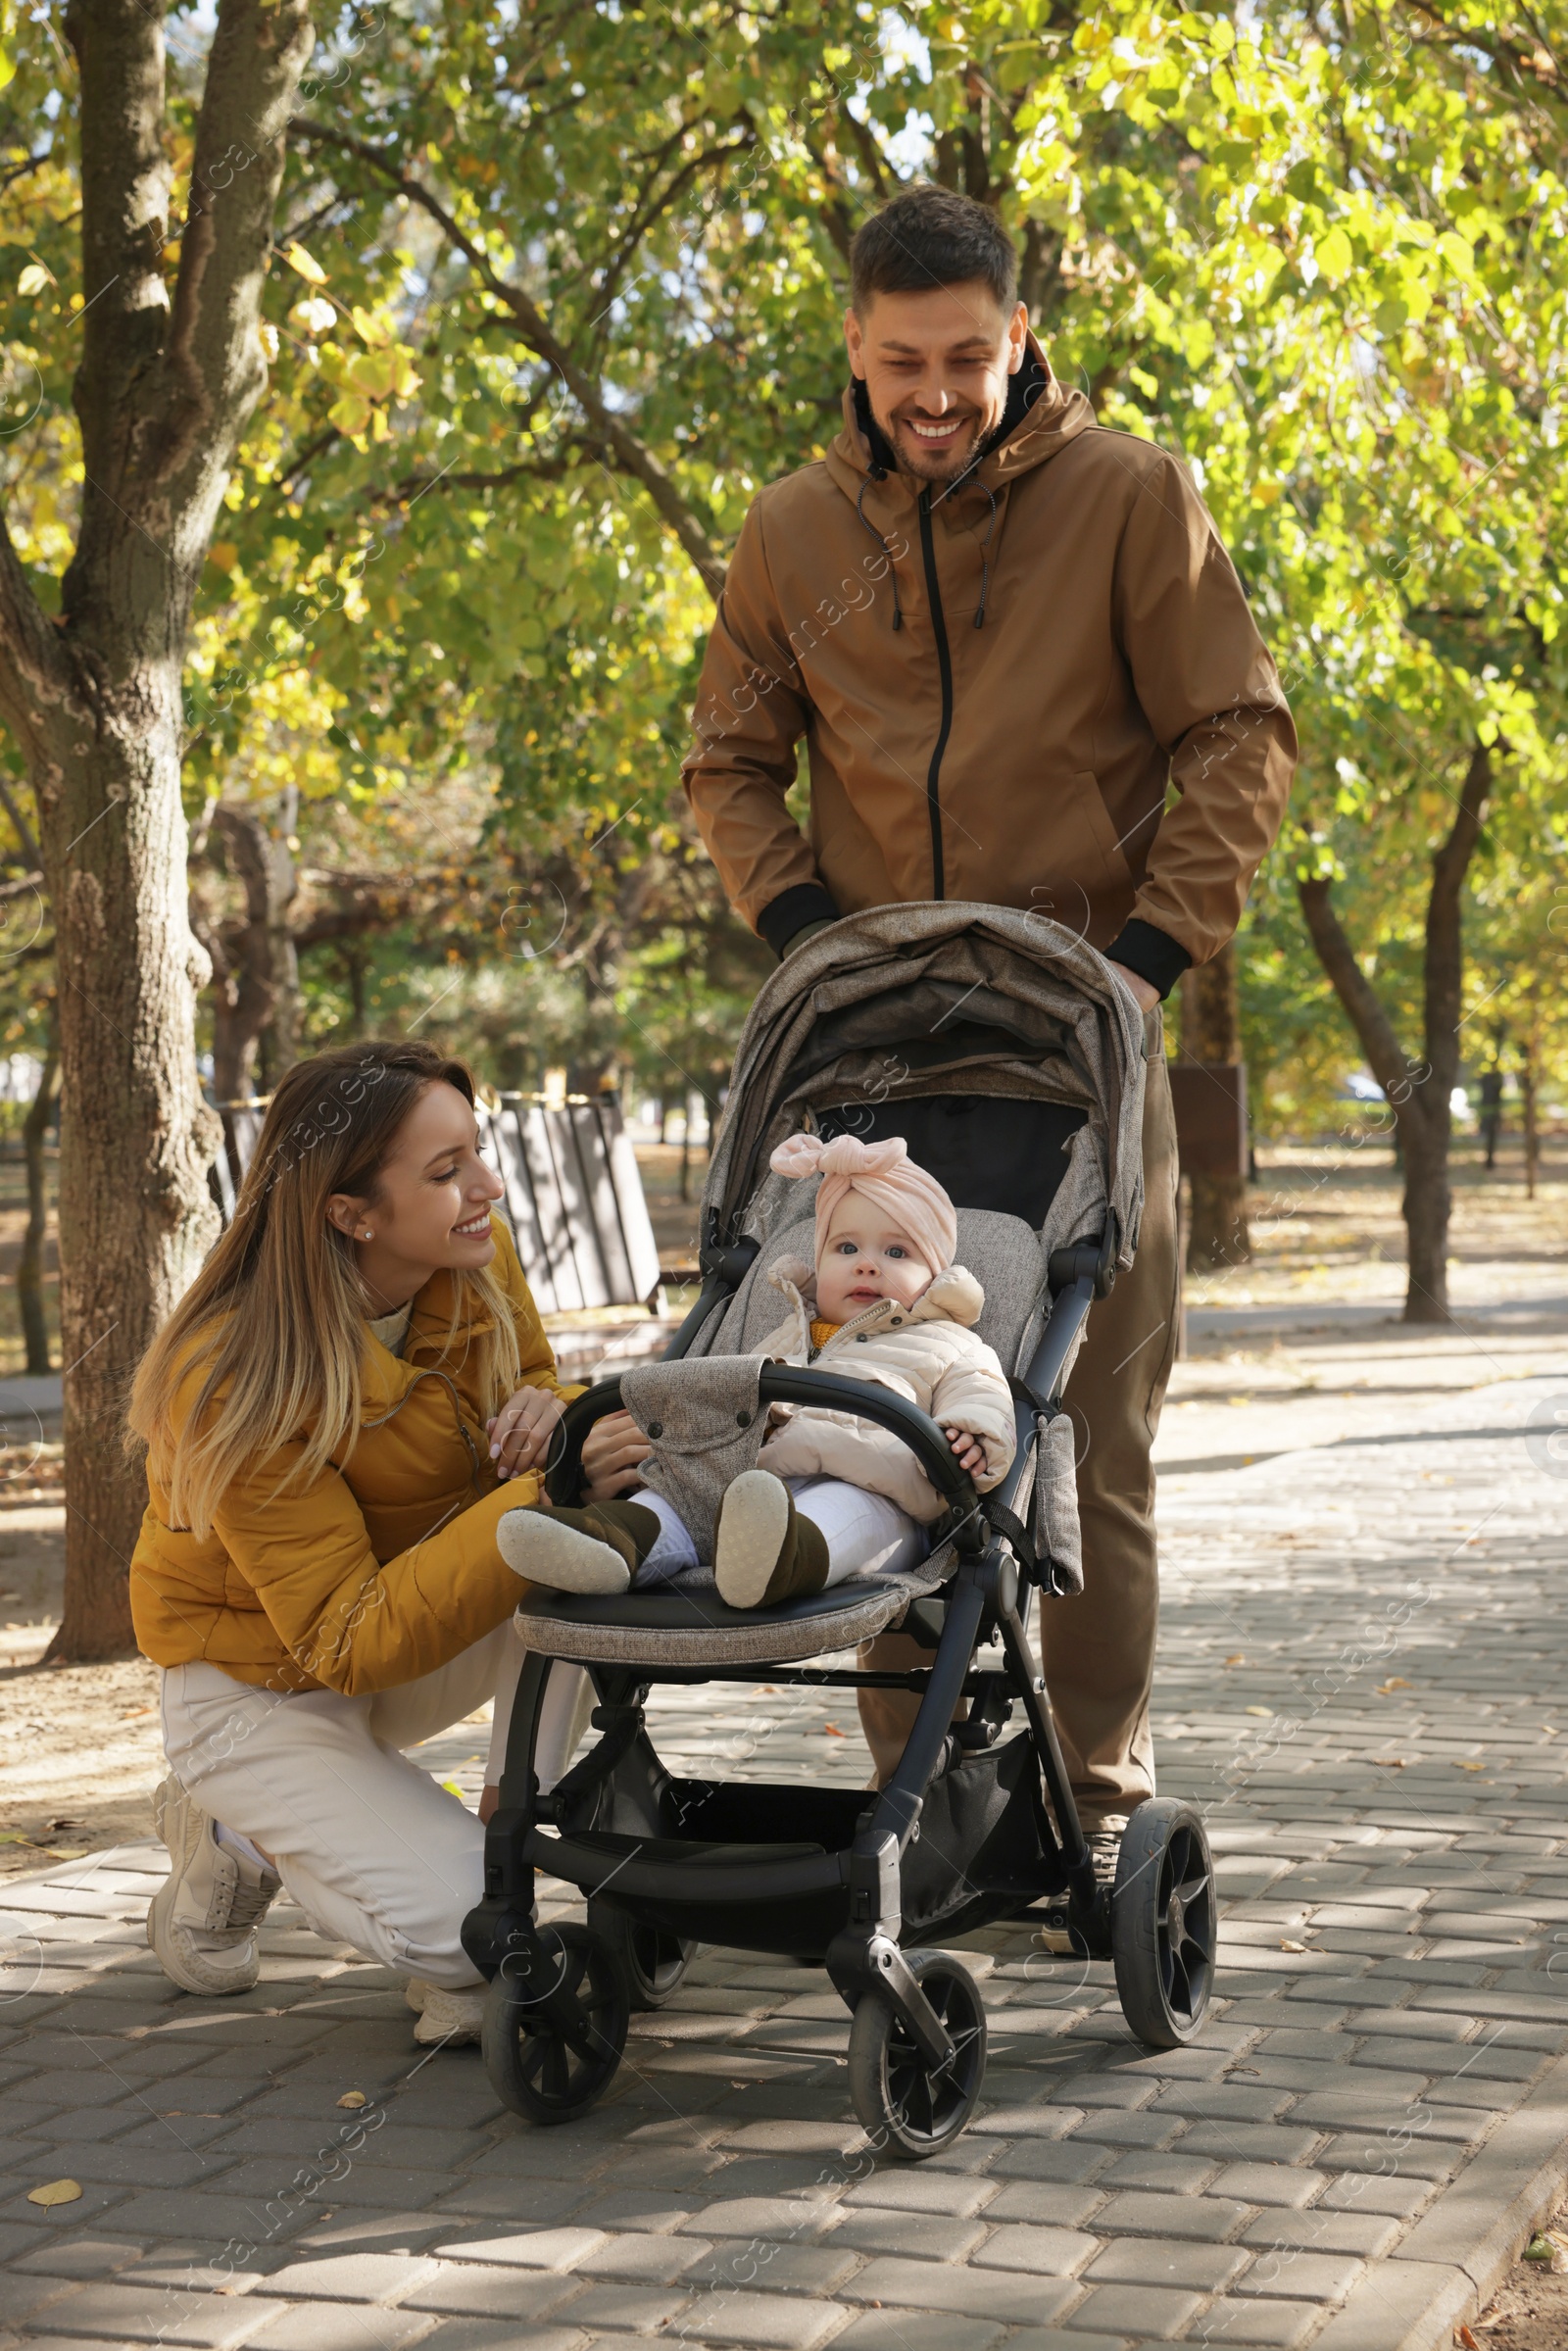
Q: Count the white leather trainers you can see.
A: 2